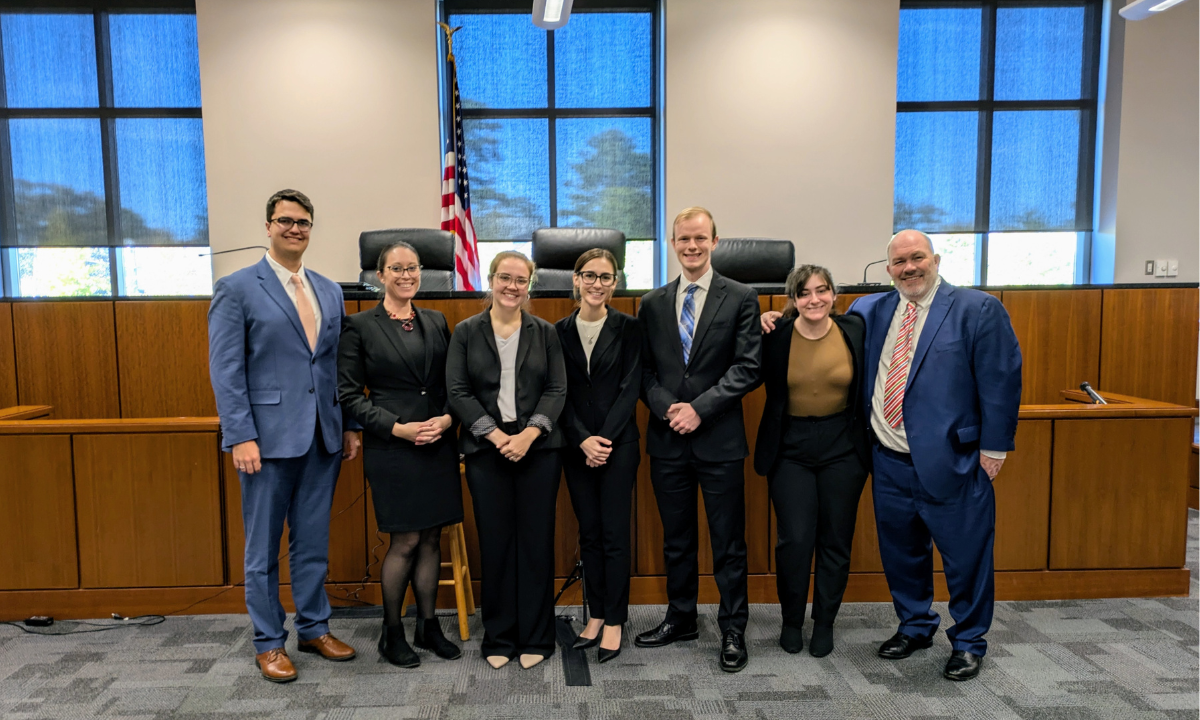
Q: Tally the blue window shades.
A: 3